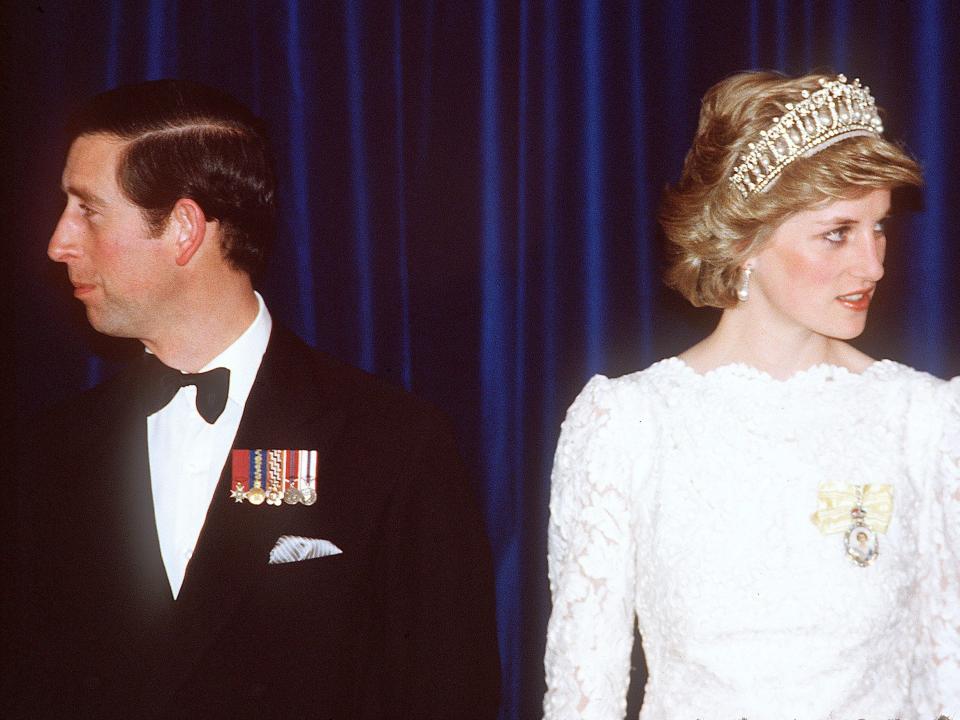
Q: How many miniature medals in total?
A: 5